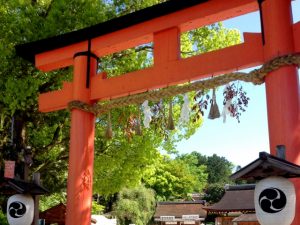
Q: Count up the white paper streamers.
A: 3